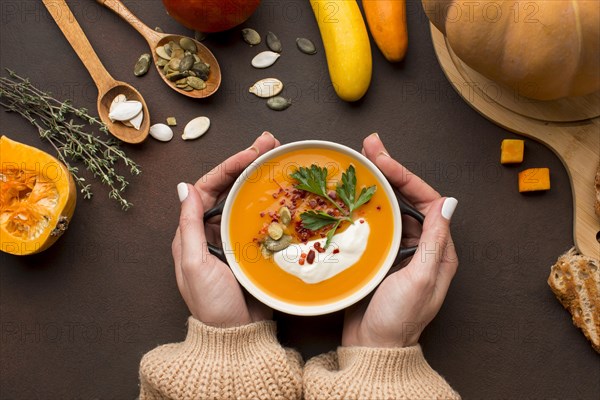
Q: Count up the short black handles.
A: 2